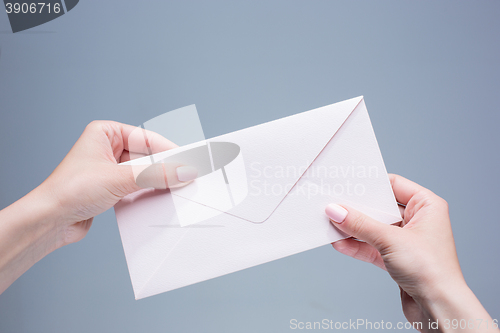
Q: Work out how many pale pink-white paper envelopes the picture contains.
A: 1